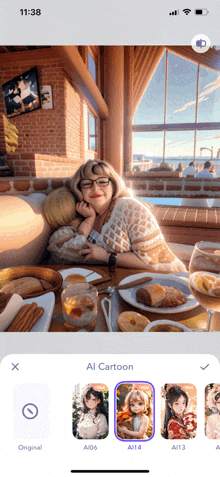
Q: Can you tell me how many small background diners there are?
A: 2